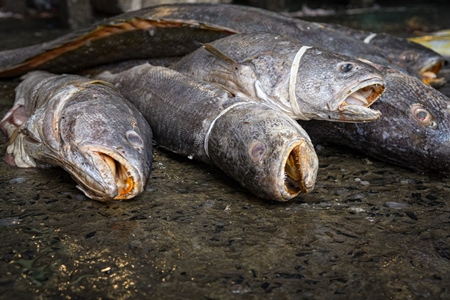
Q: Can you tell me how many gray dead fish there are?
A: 5